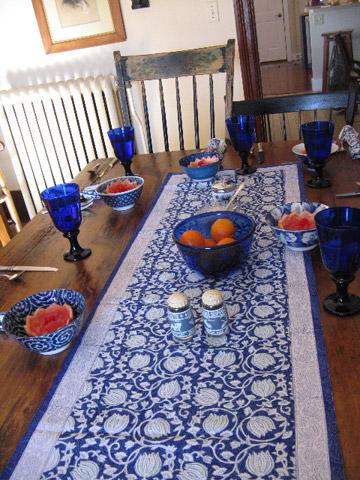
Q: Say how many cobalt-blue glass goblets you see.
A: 5